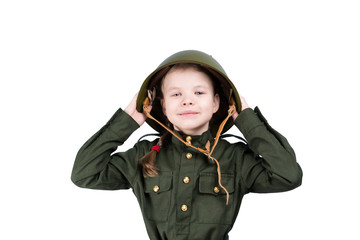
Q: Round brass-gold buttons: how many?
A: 7